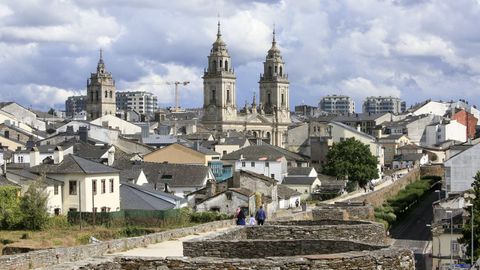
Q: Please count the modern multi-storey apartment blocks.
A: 4